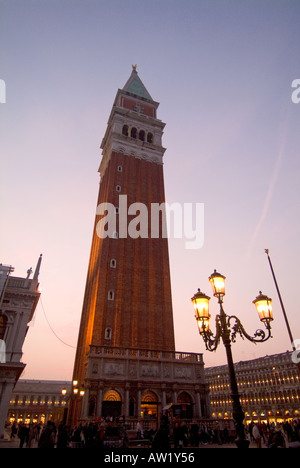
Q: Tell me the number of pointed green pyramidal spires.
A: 1